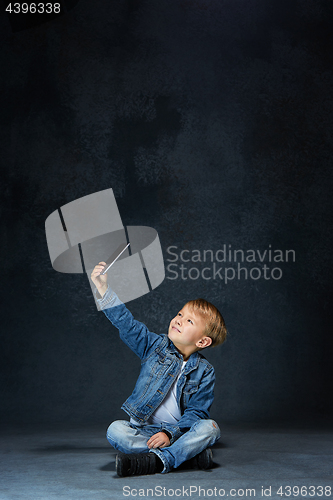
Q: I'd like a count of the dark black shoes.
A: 2